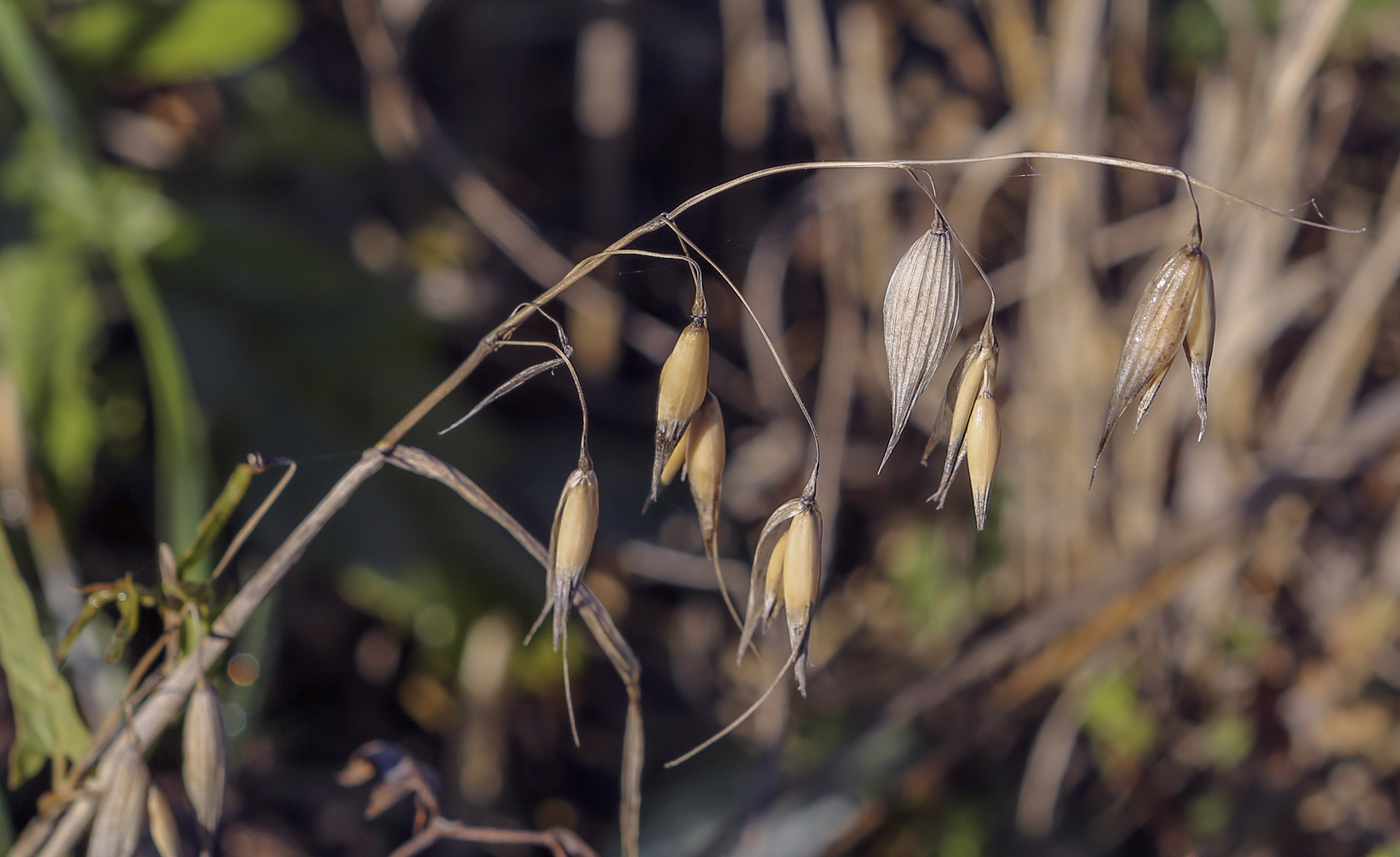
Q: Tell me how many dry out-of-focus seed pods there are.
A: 3